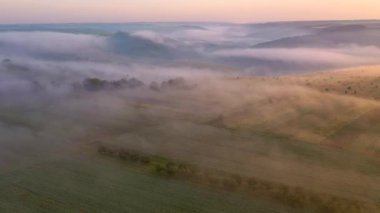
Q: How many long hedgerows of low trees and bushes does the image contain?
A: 1